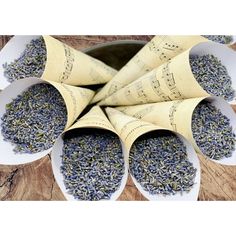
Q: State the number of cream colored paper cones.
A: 7